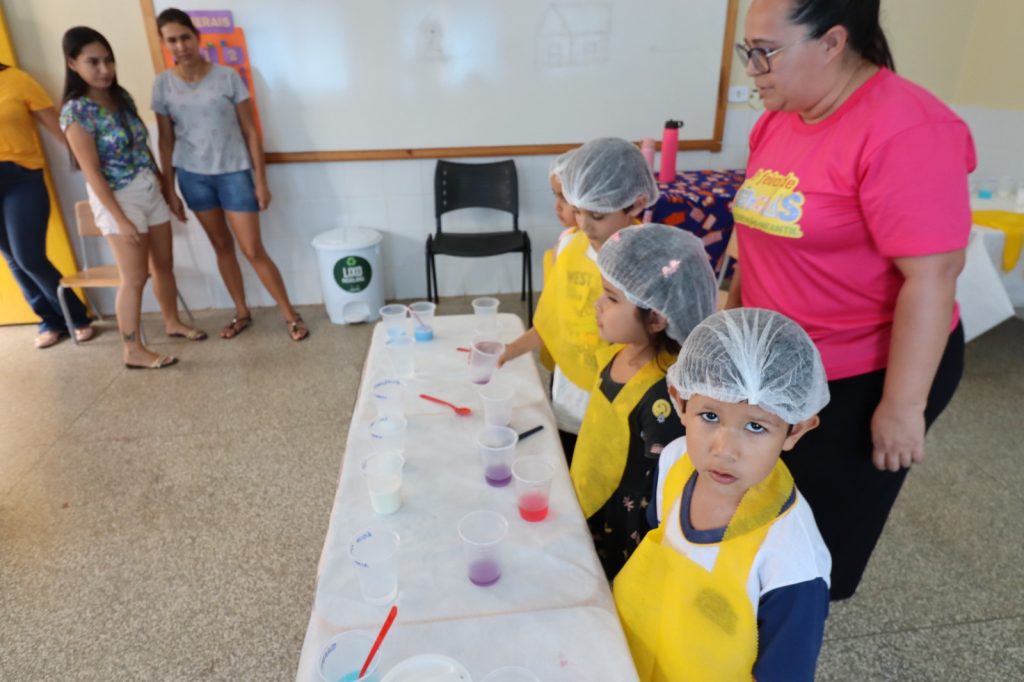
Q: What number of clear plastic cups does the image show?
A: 15